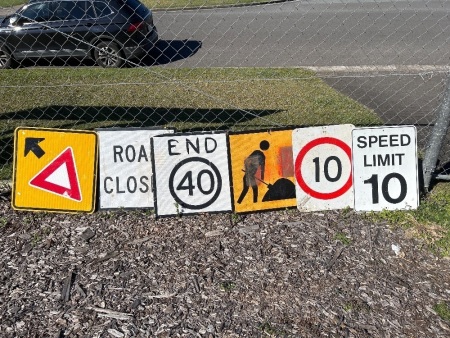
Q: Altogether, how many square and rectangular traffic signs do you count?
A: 6